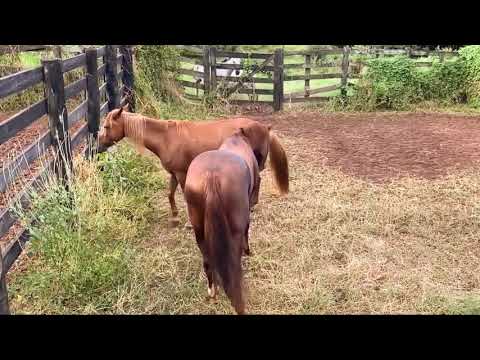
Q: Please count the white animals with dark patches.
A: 1